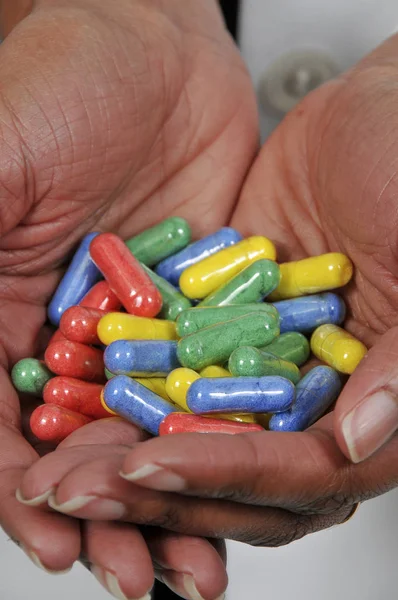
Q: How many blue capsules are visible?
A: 7